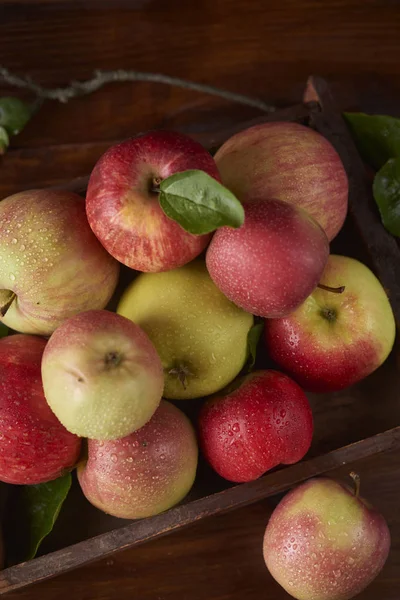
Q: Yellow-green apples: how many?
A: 1